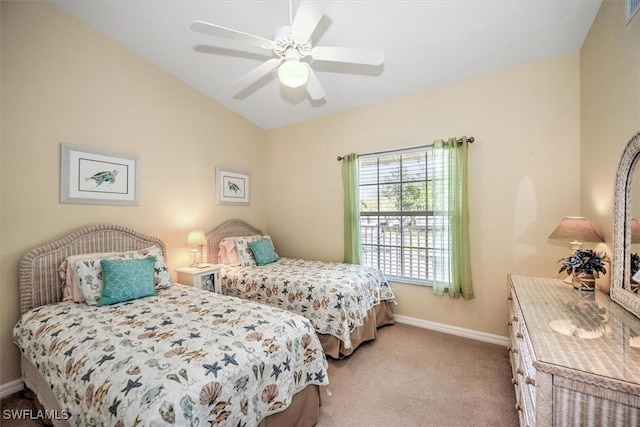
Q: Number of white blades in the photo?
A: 5